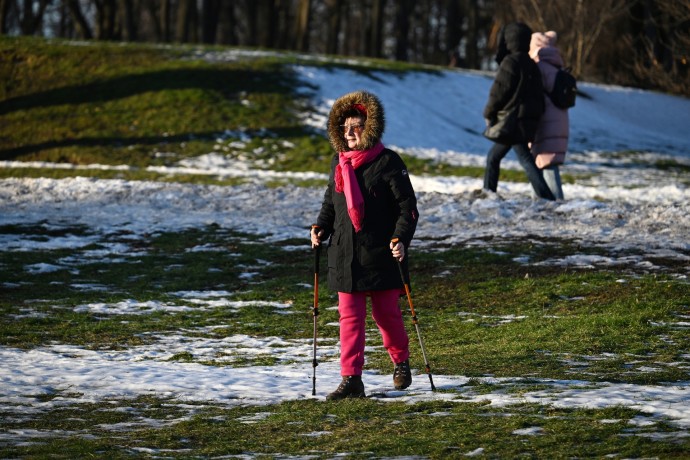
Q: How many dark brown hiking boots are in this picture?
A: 2